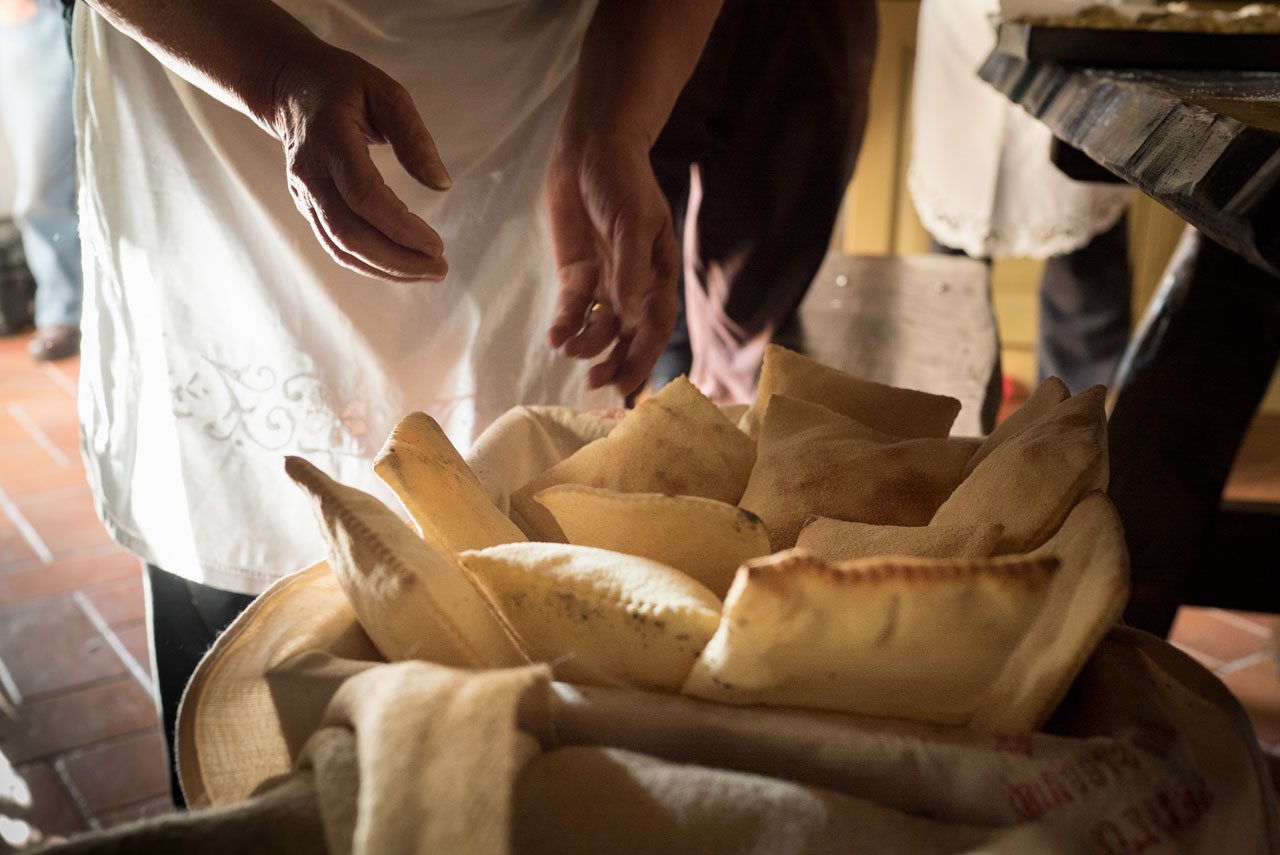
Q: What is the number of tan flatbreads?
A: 12